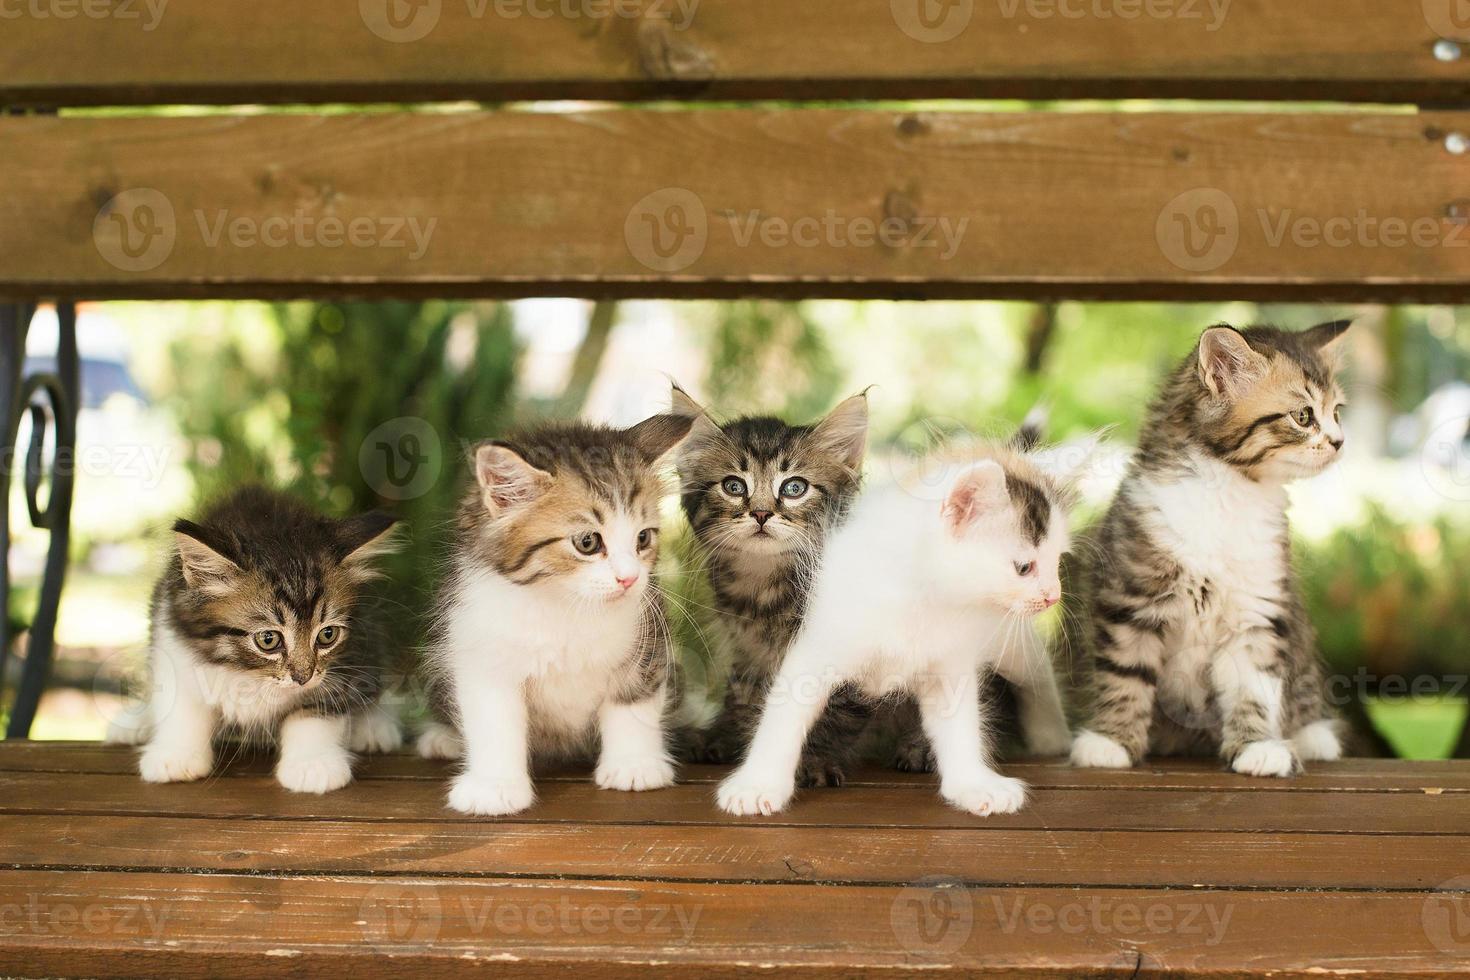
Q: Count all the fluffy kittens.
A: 5